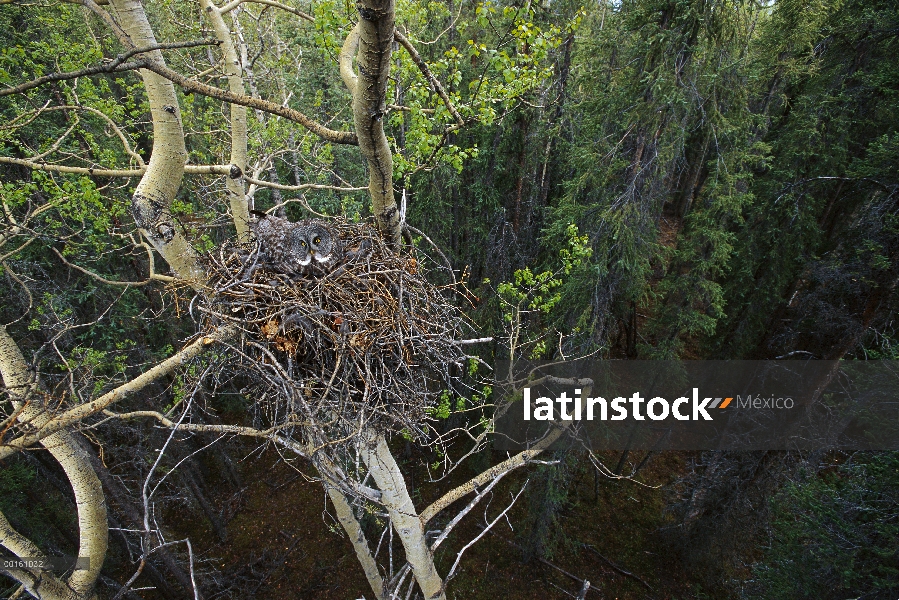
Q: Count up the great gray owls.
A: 1